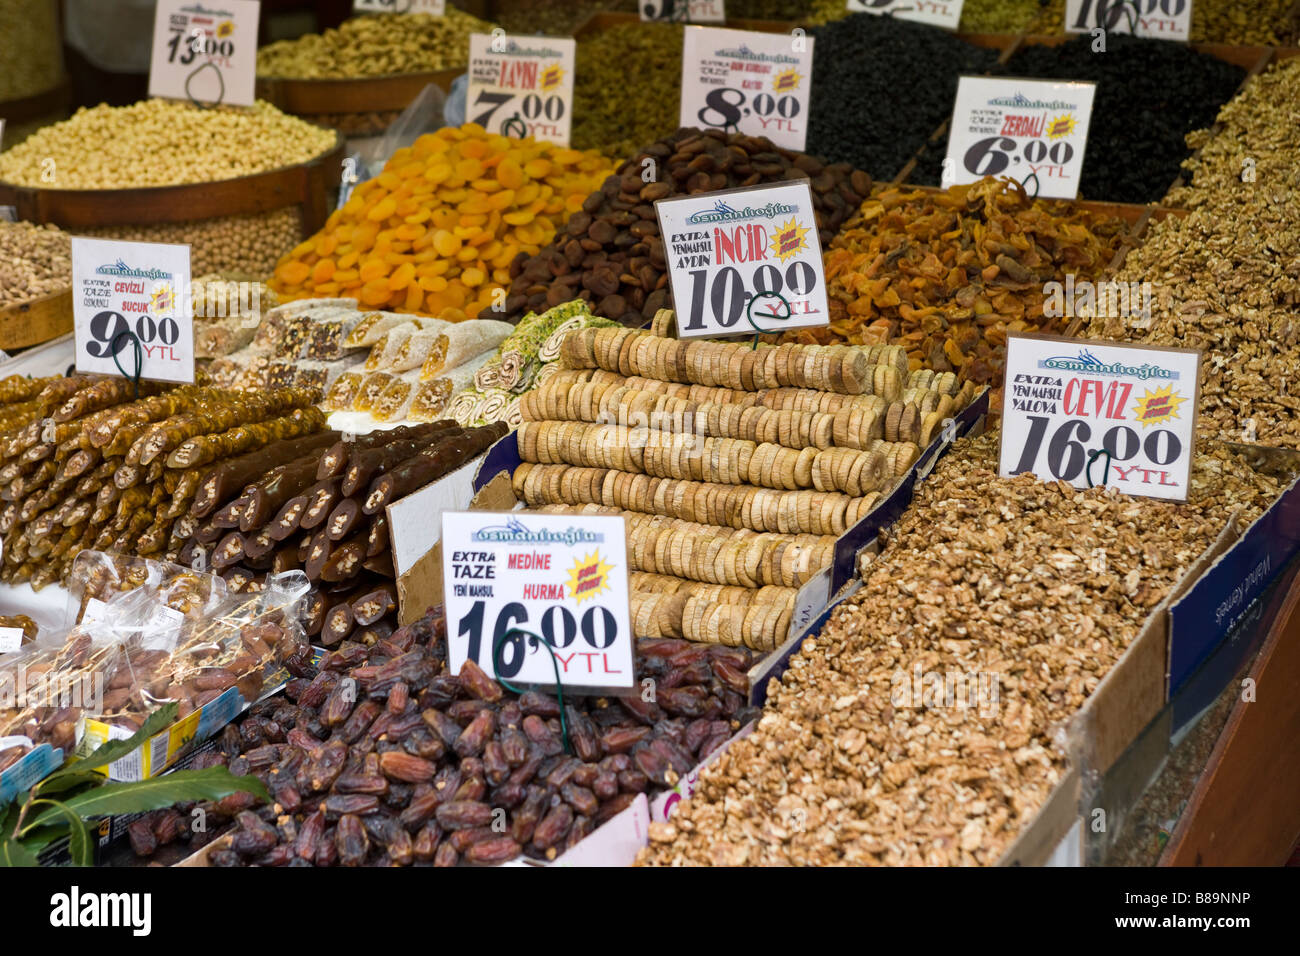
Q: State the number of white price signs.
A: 12